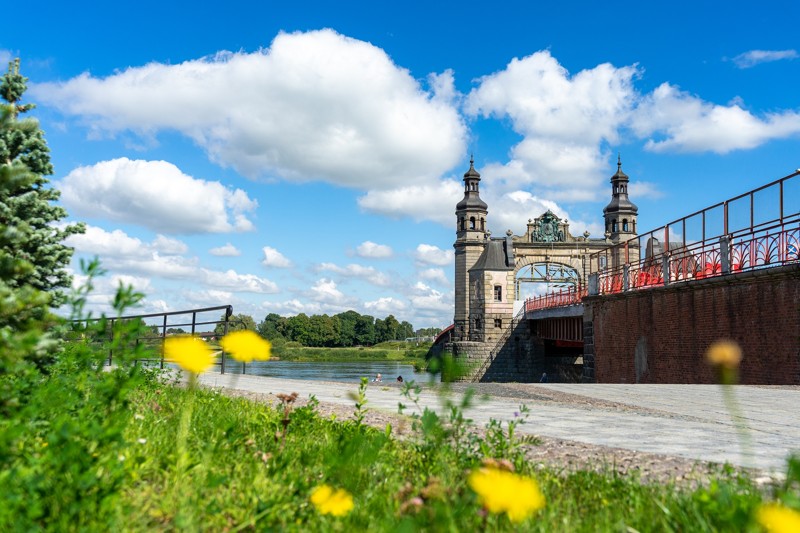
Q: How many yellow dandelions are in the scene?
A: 6